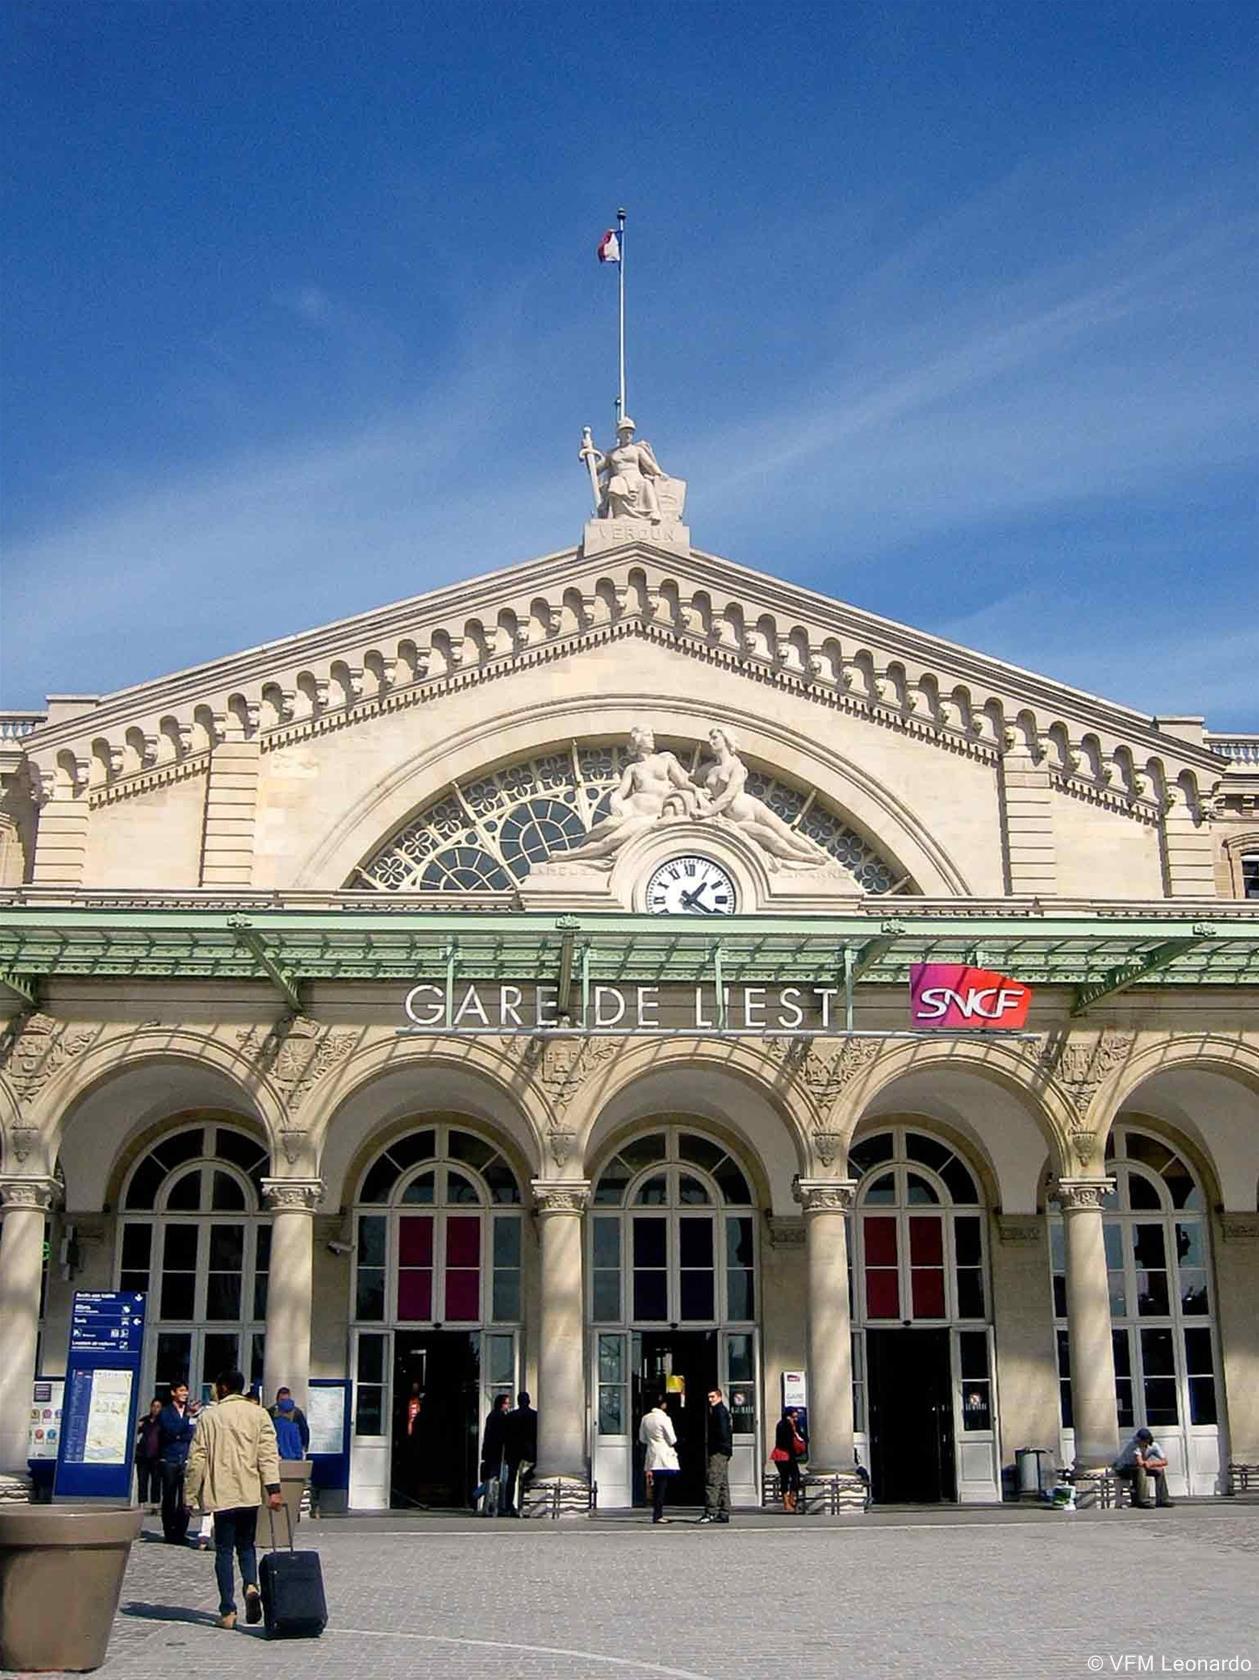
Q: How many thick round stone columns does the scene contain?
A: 5